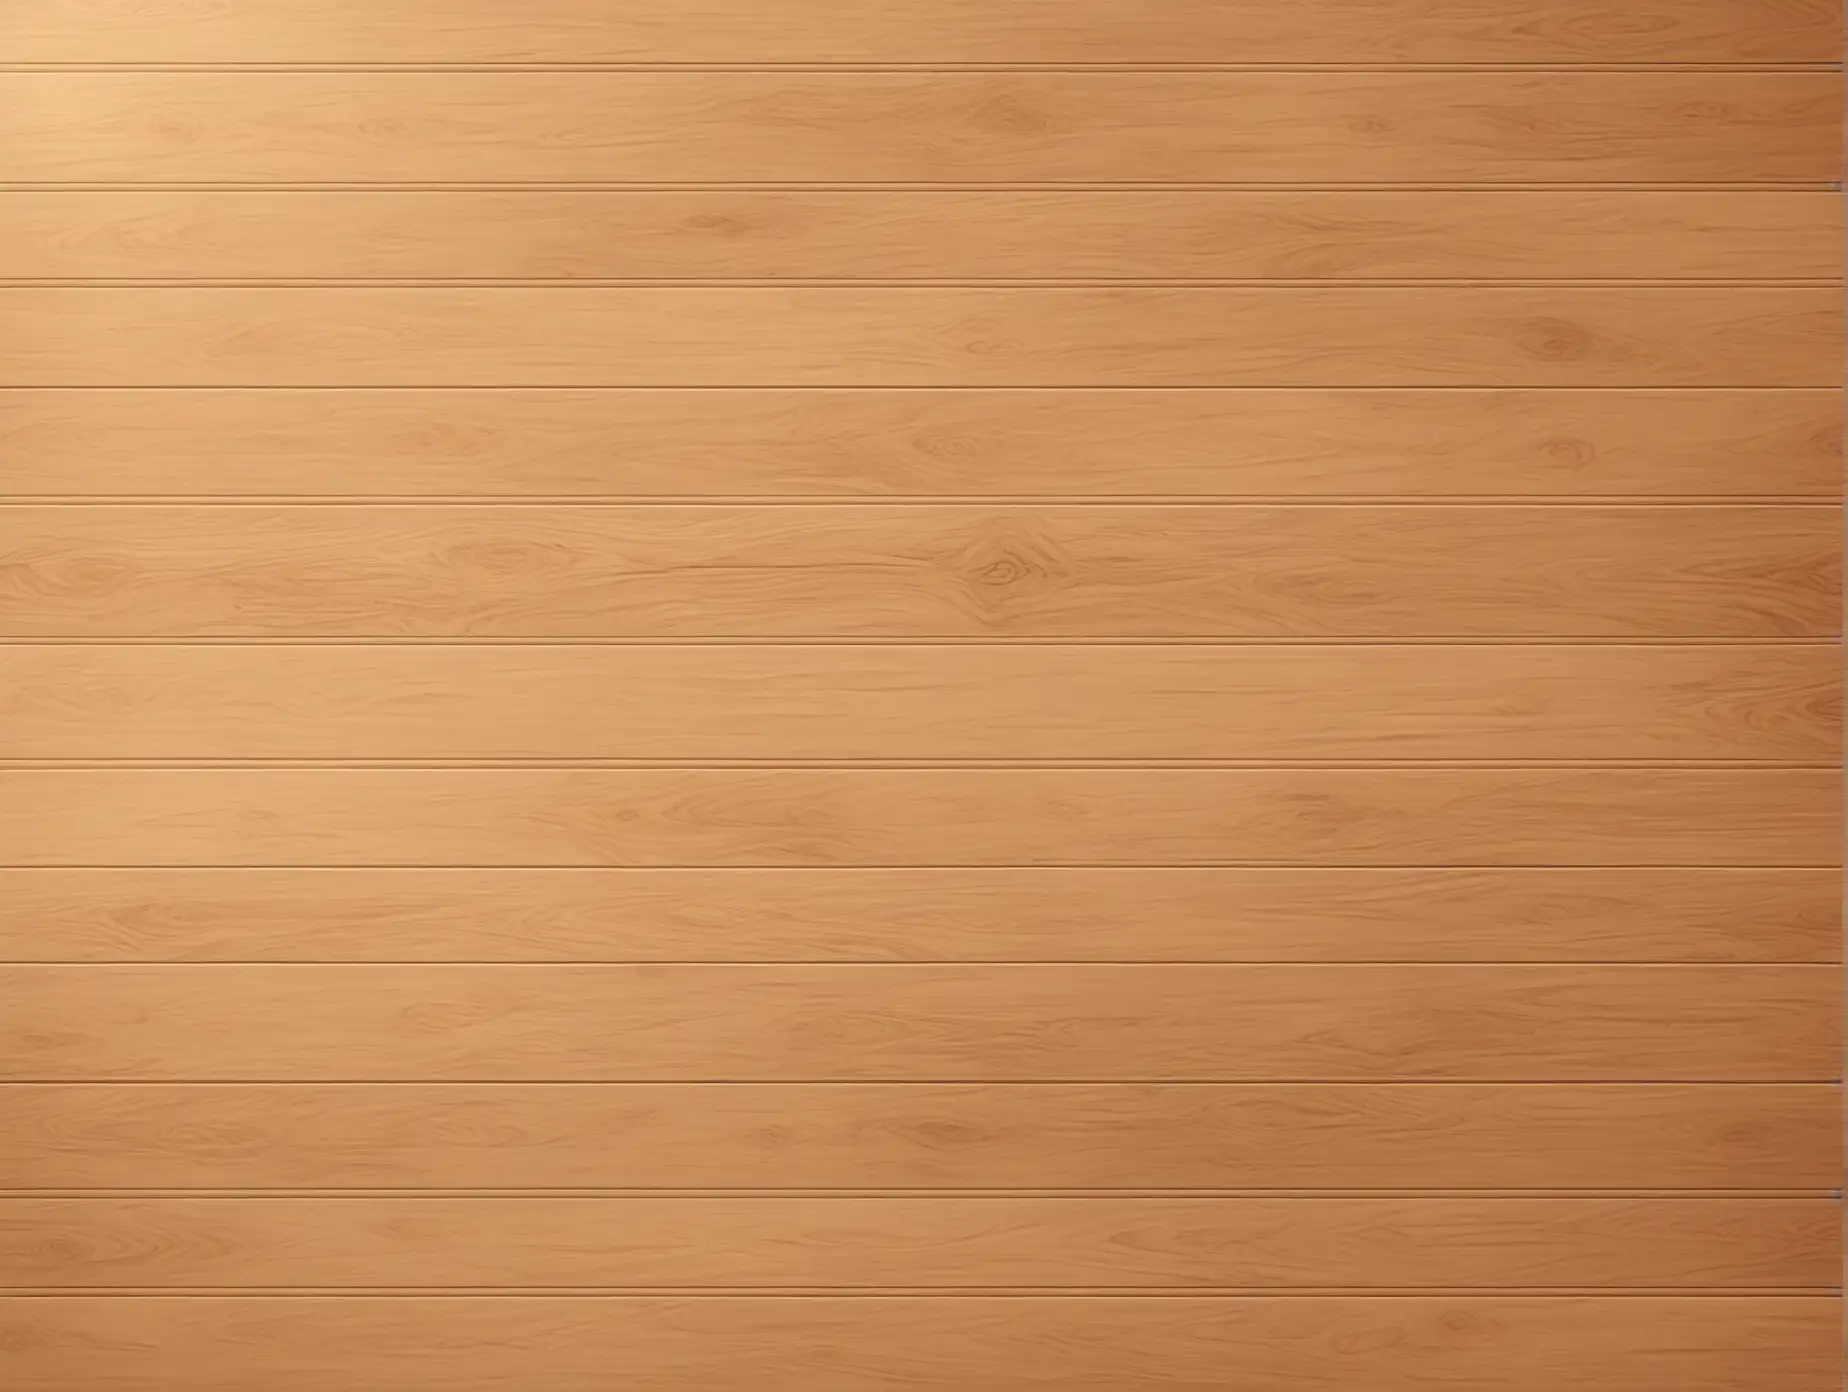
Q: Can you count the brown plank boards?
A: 13